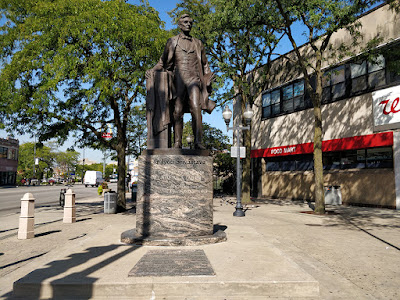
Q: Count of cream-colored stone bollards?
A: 2